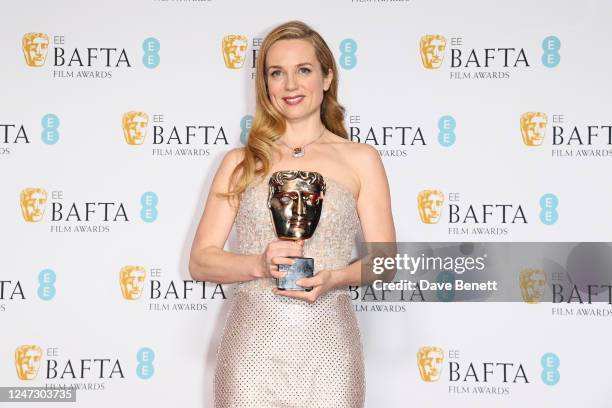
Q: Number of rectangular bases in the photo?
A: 1